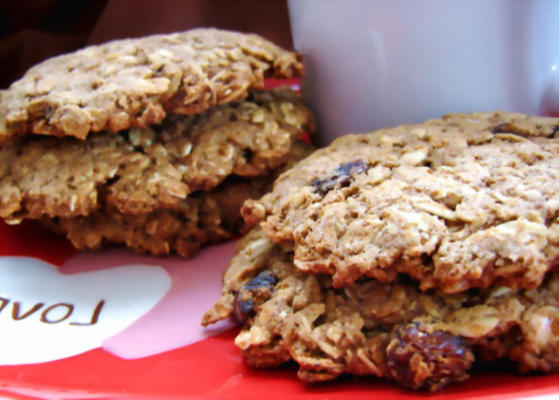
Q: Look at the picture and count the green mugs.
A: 0